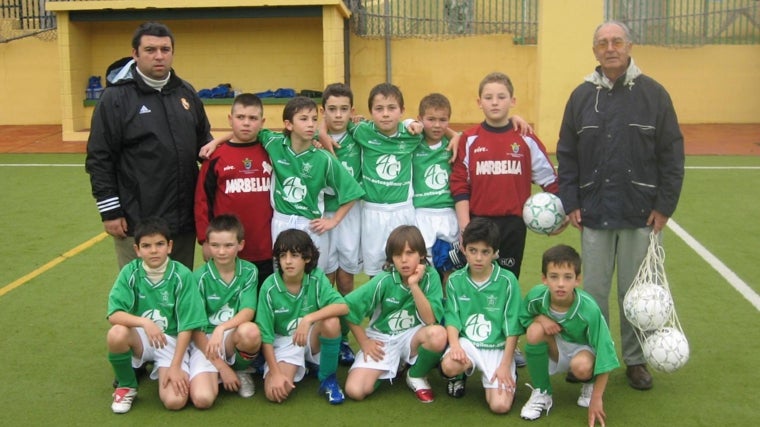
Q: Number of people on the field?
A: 14